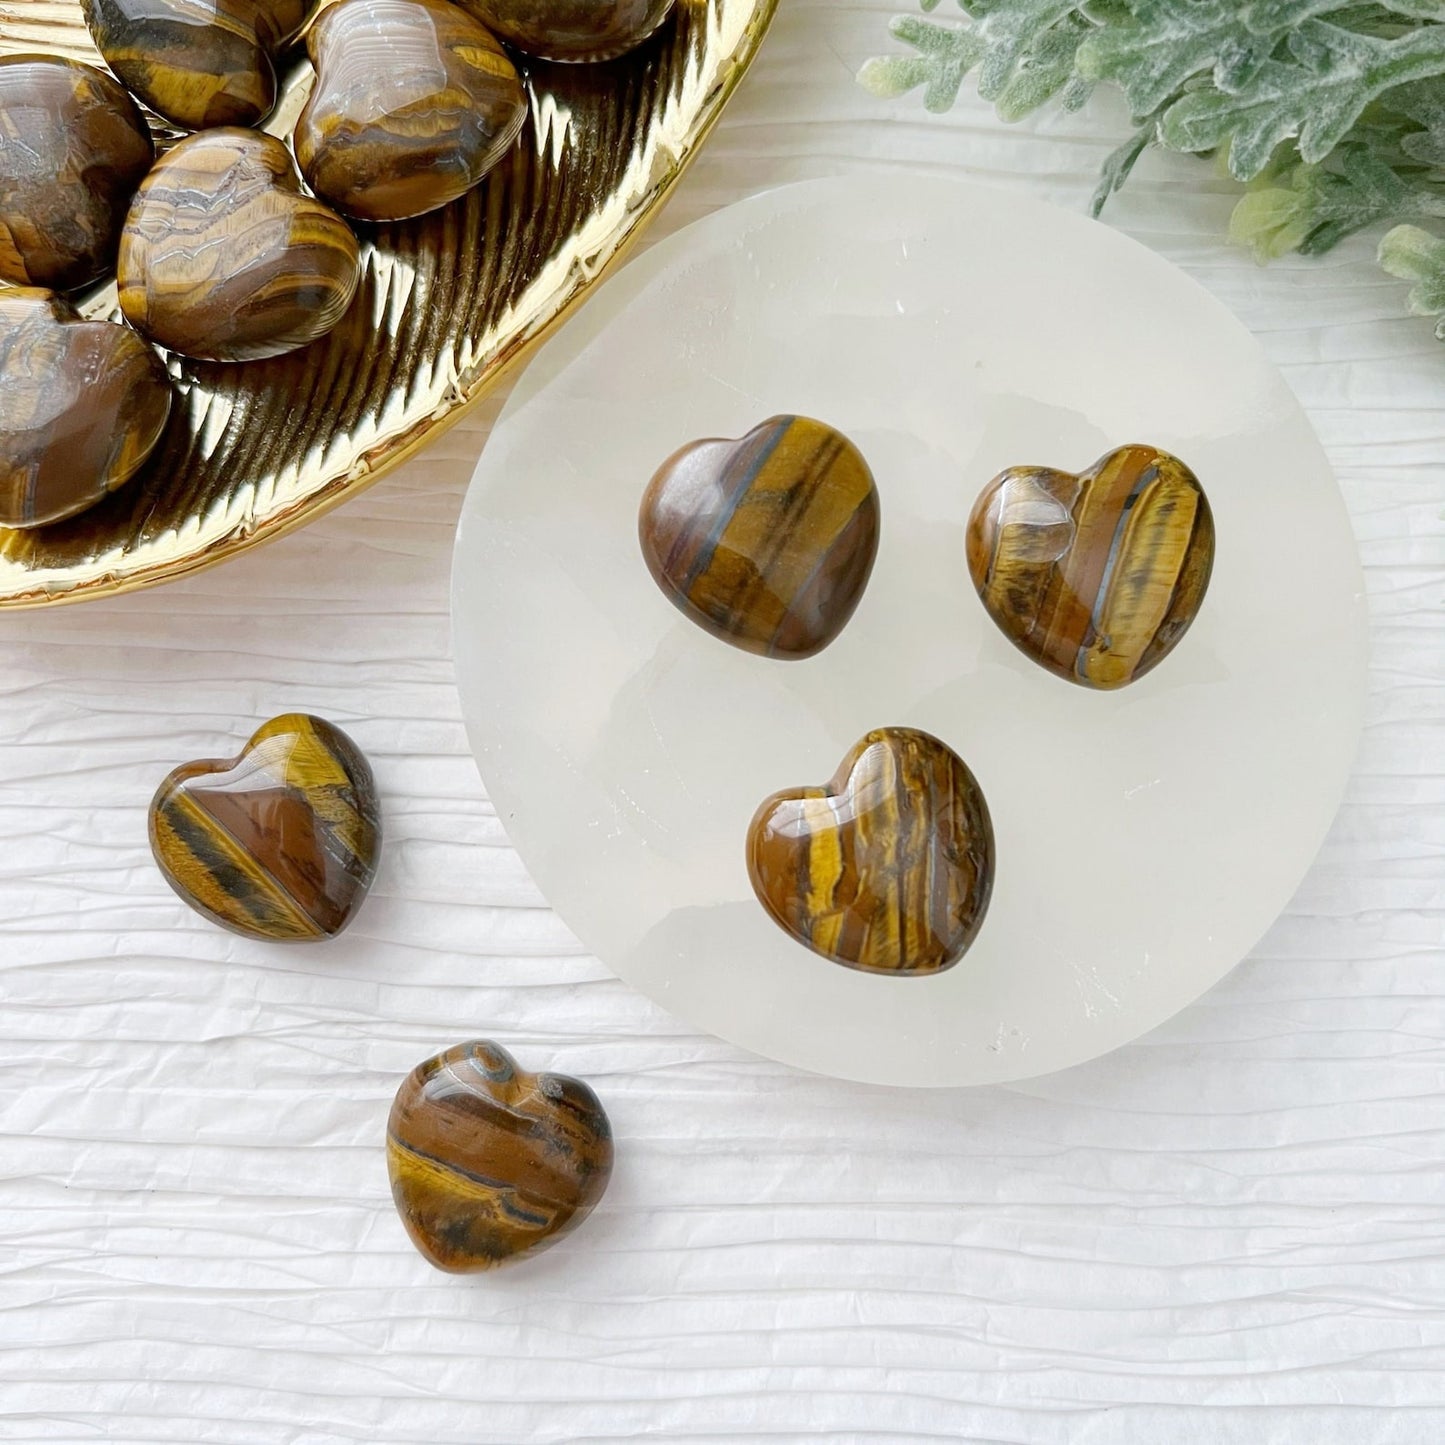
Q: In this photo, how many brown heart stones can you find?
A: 11